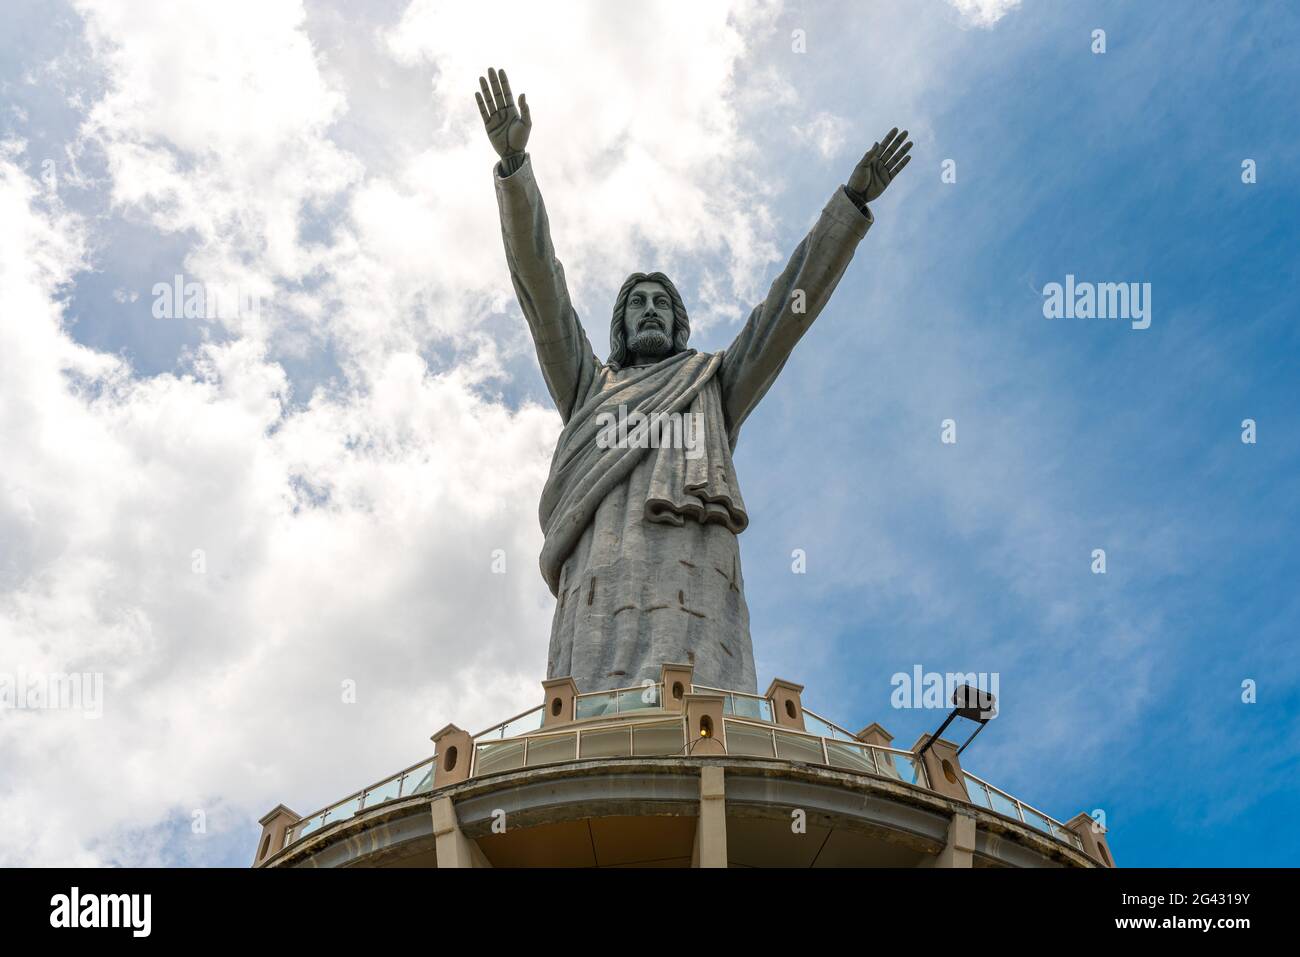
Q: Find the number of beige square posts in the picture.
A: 9